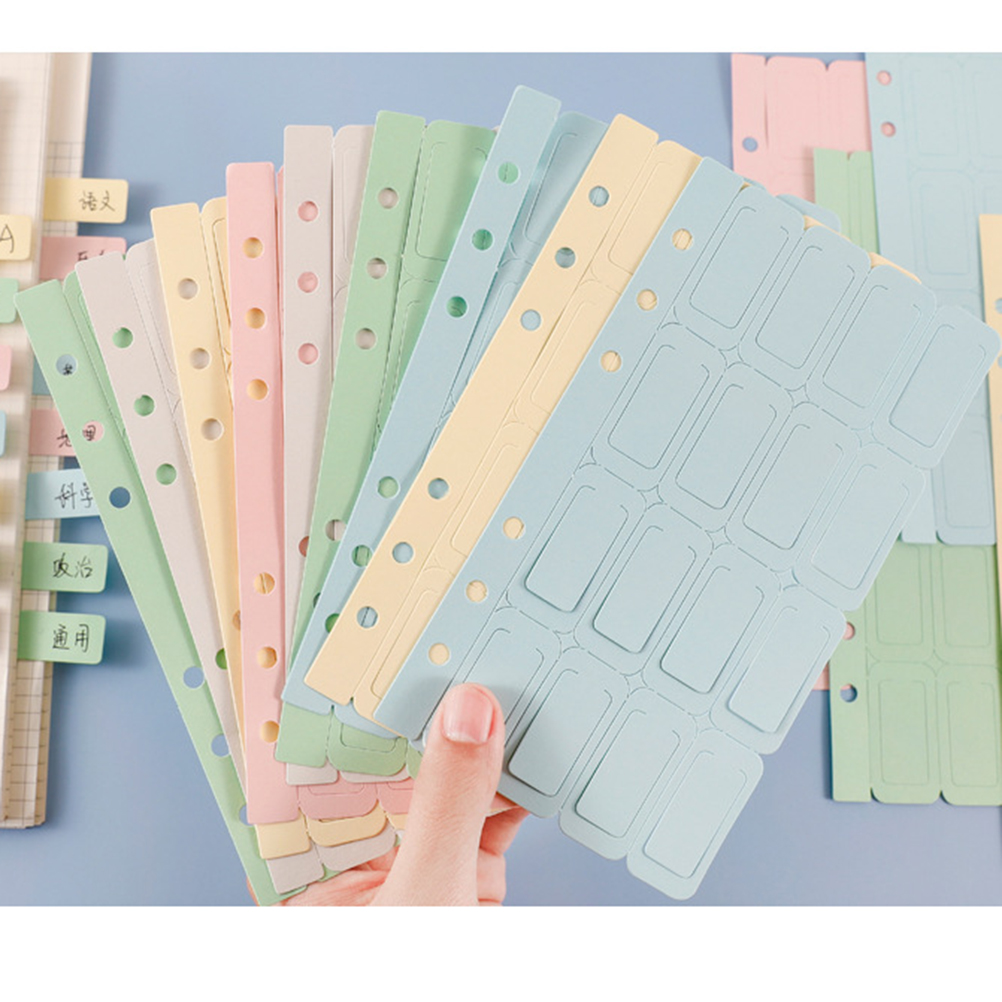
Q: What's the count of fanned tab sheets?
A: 9